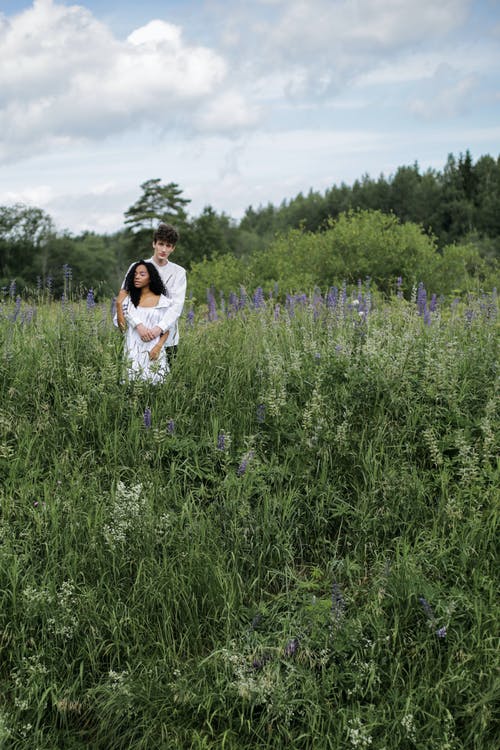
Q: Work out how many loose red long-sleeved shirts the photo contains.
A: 0